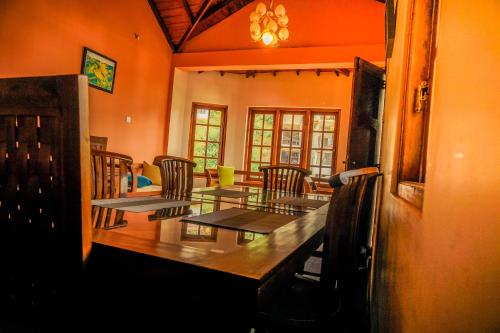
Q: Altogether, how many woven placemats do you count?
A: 4